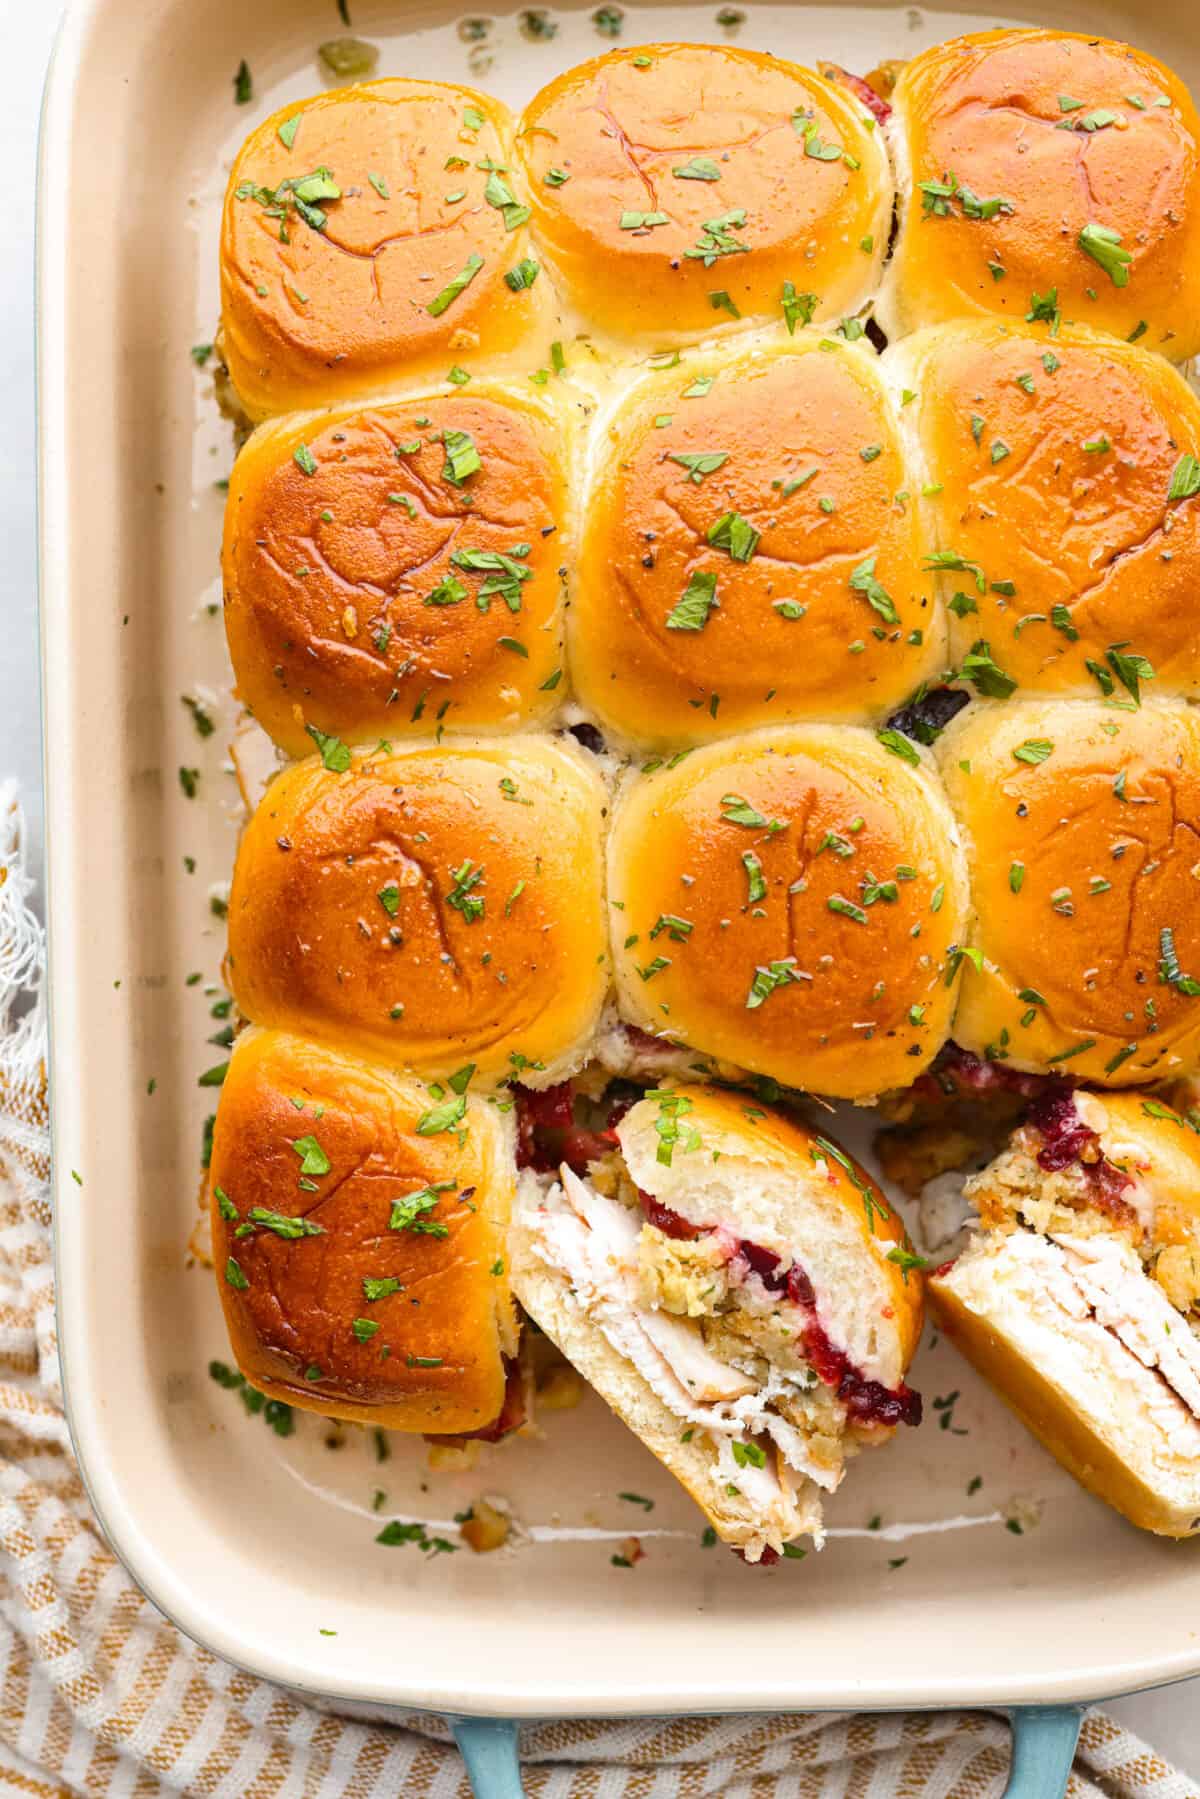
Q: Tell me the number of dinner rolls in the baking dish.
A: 12